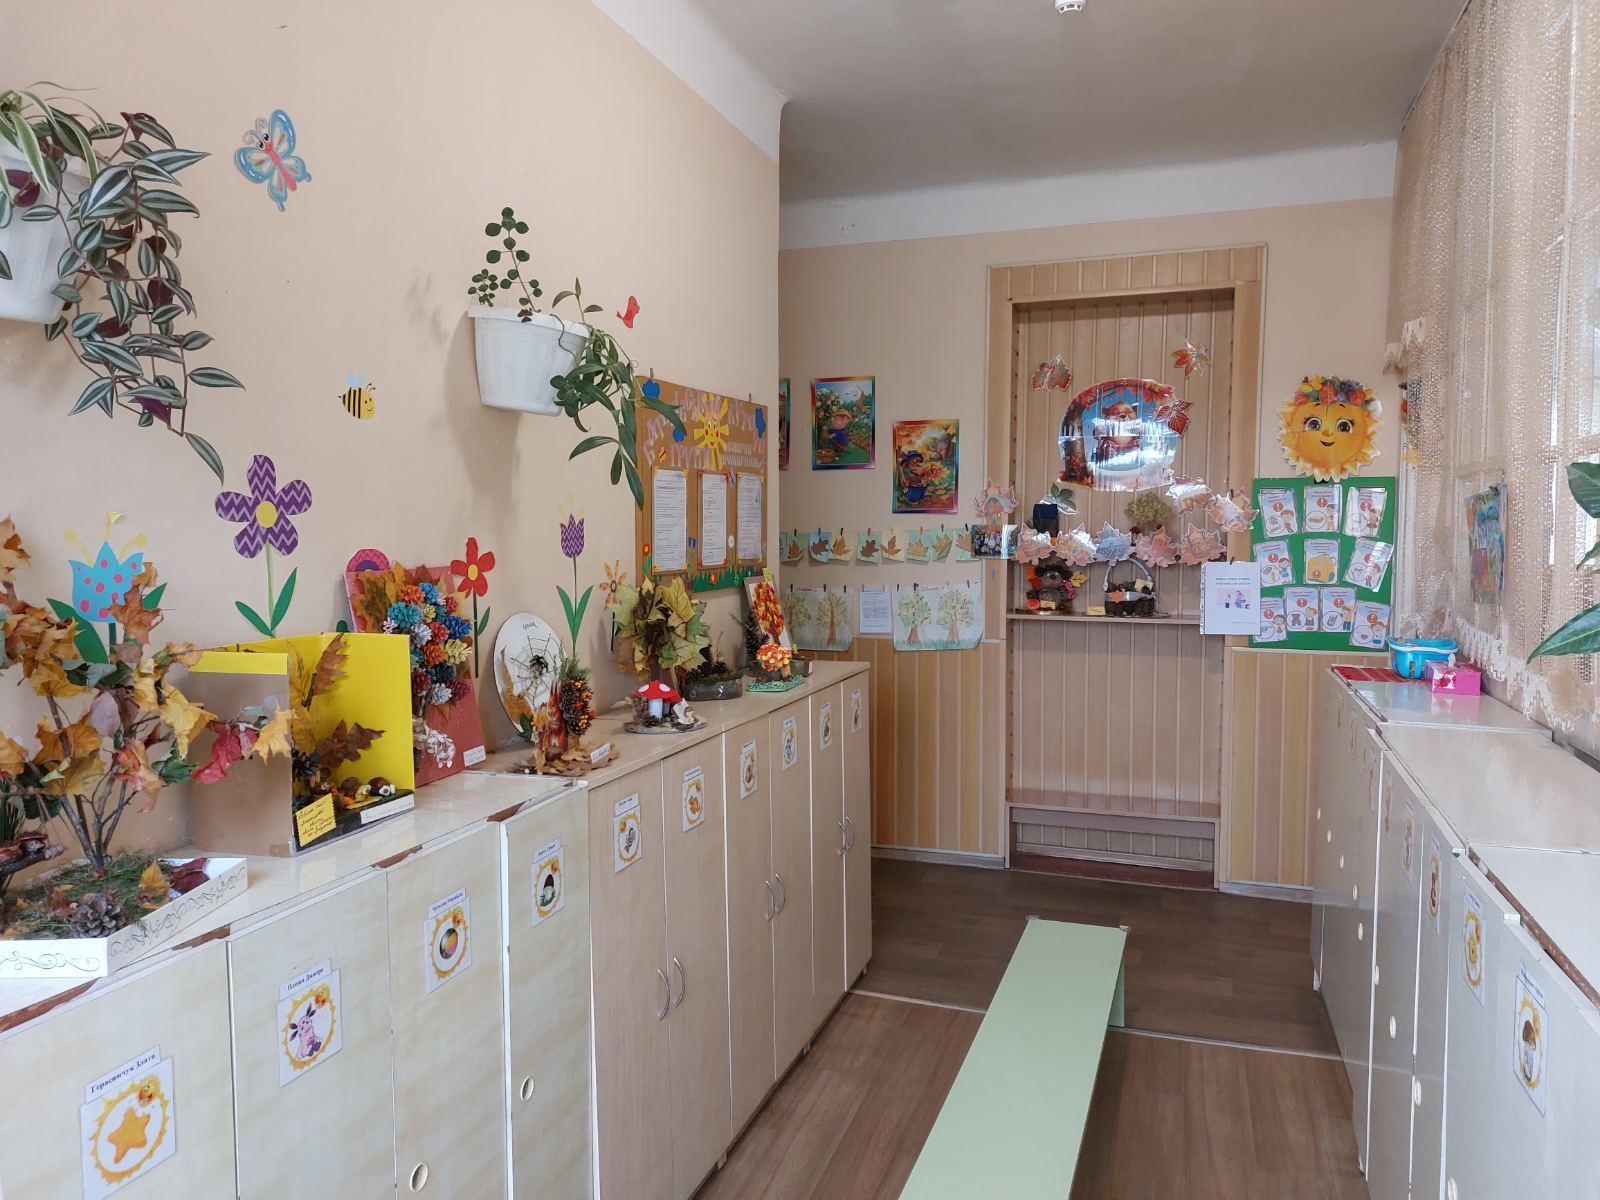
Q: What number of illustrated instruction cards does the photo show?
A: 10